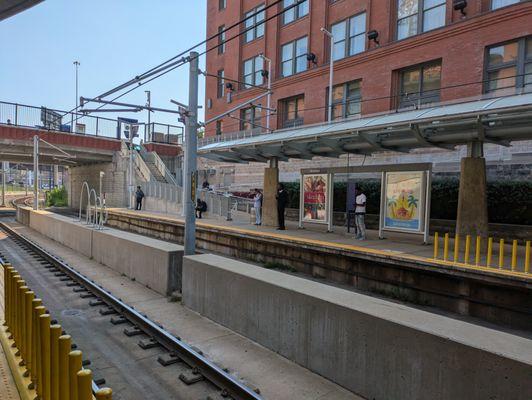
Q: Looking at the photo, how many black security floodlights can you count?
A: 5